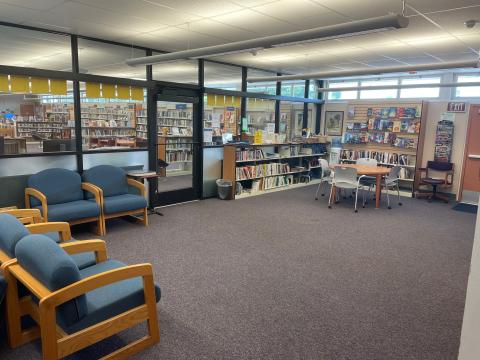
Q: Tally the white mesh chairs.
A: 4